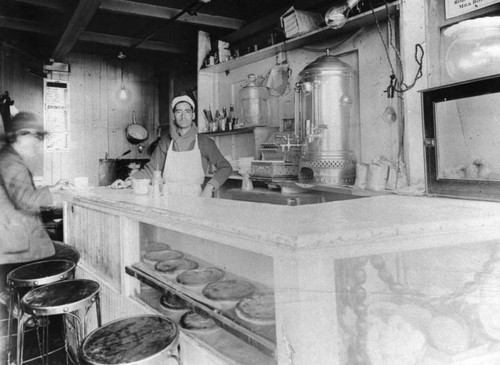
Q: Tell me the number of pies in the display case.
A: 8